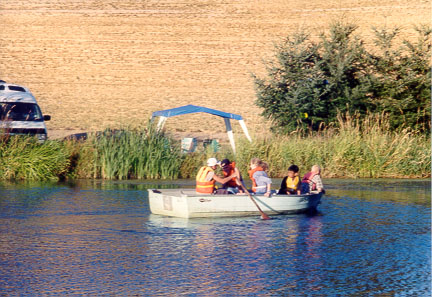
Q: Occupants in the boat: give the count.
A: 5